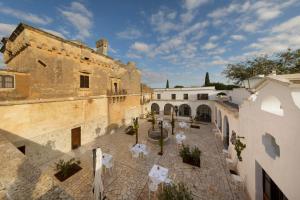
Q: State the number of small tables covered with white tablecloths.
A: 6